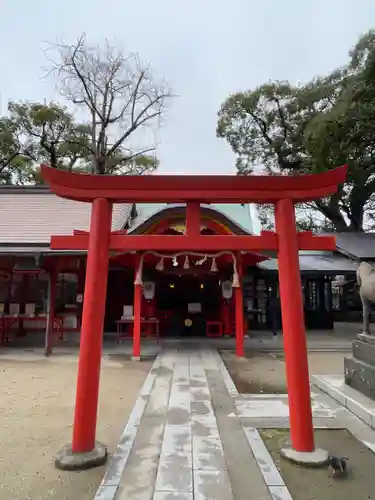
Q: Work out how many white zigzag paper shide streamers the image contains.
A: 2